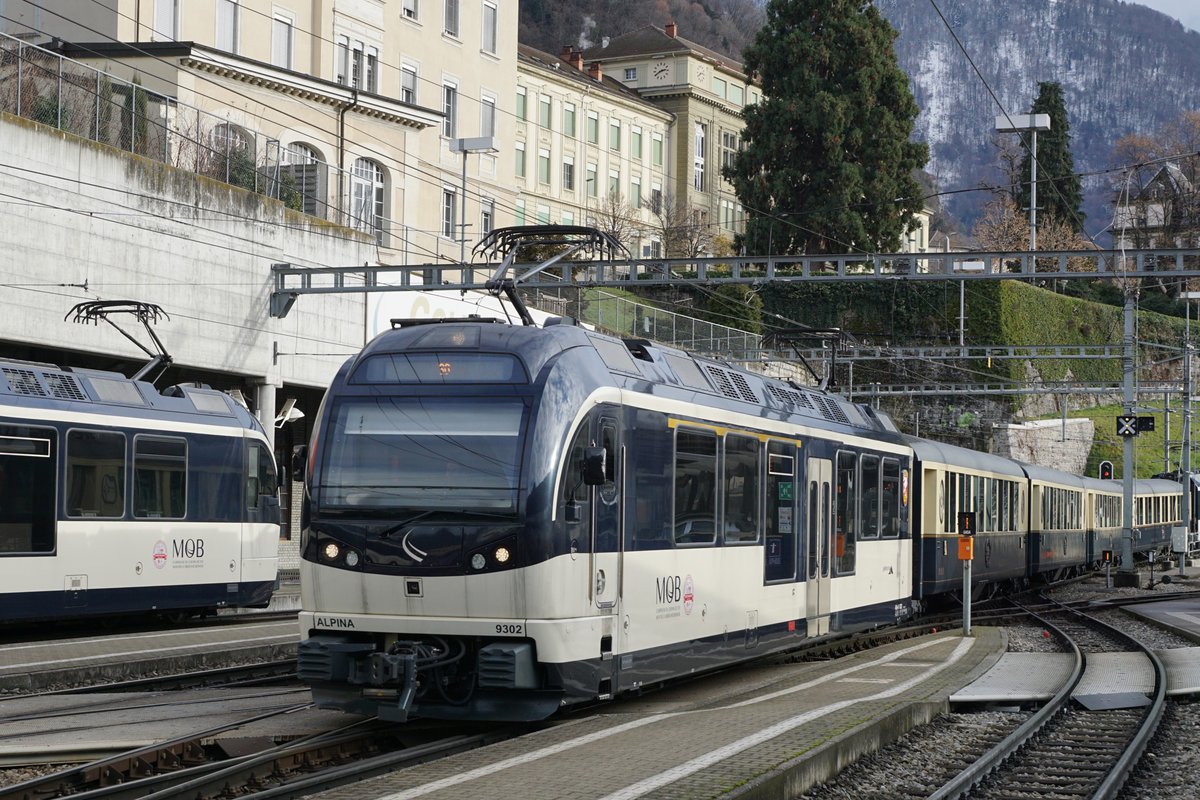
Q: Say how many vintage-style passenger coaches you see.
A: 4